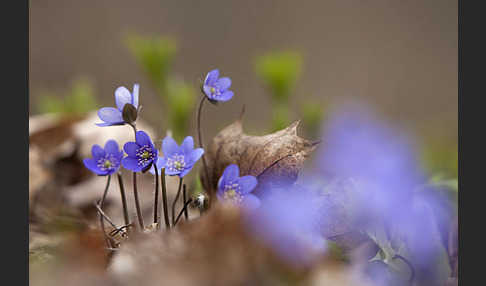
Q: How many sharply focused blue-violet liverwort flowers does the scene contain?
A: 6